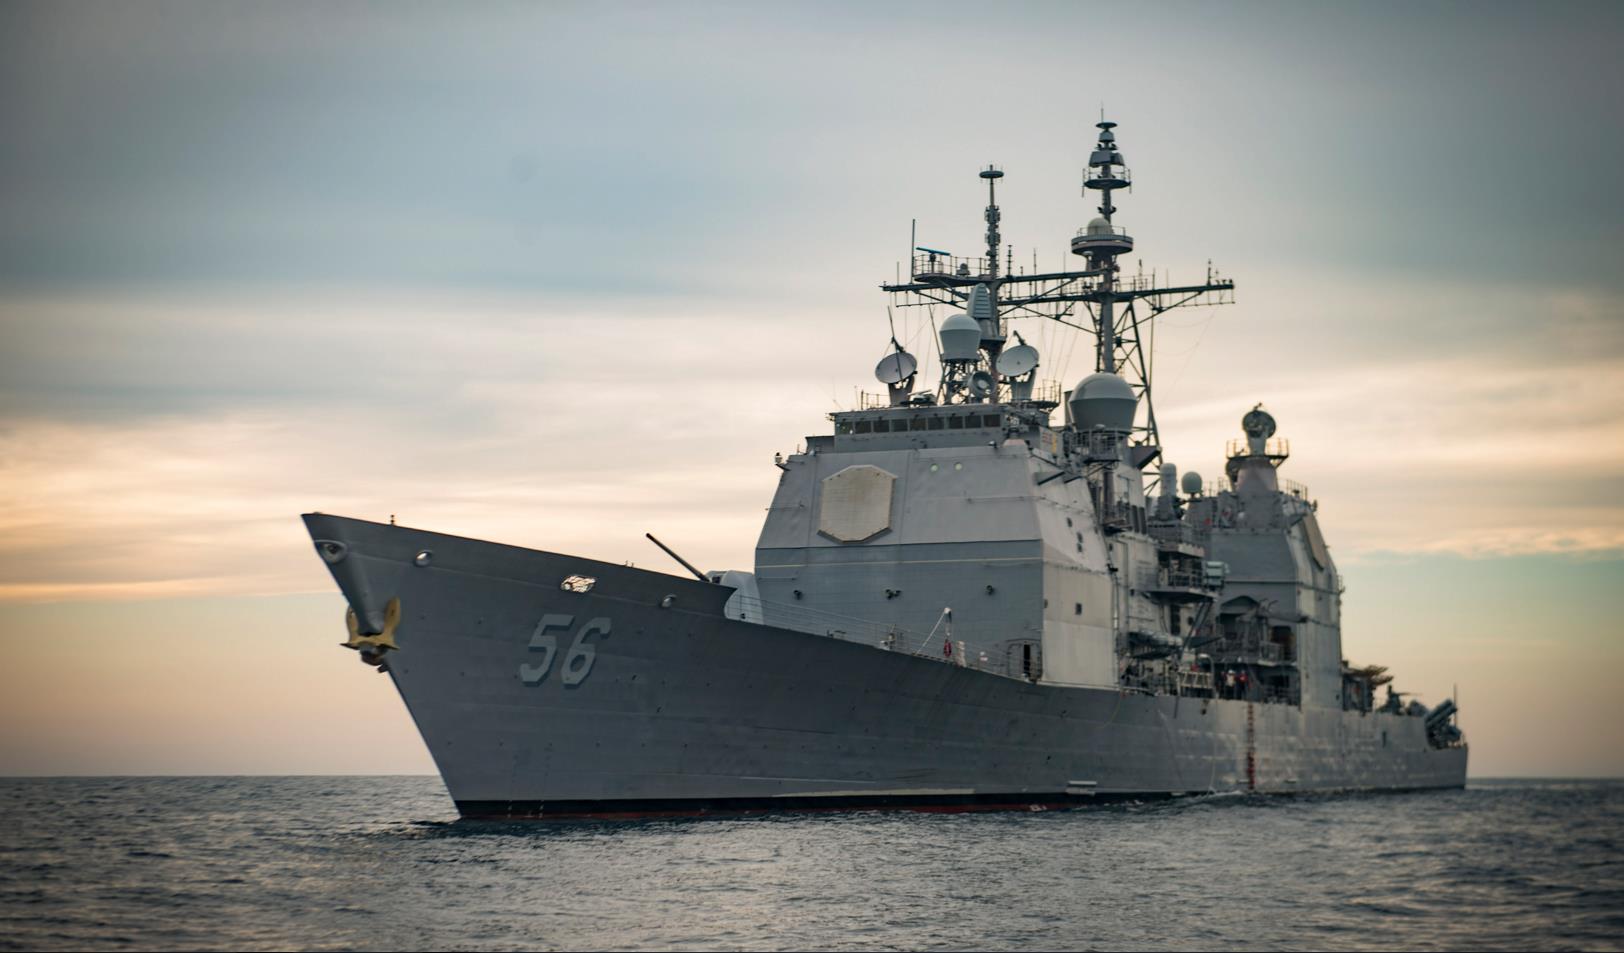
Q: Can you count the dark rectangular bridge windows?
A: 9